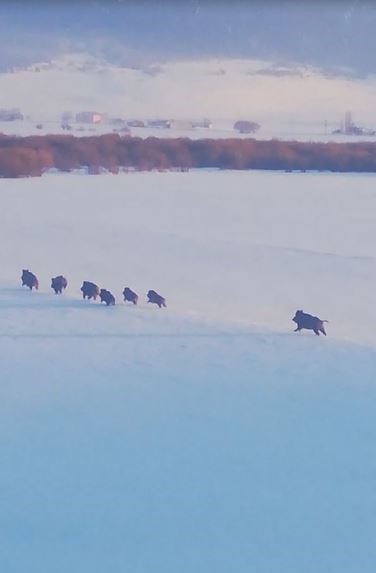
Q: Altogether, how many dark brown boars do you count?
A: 7